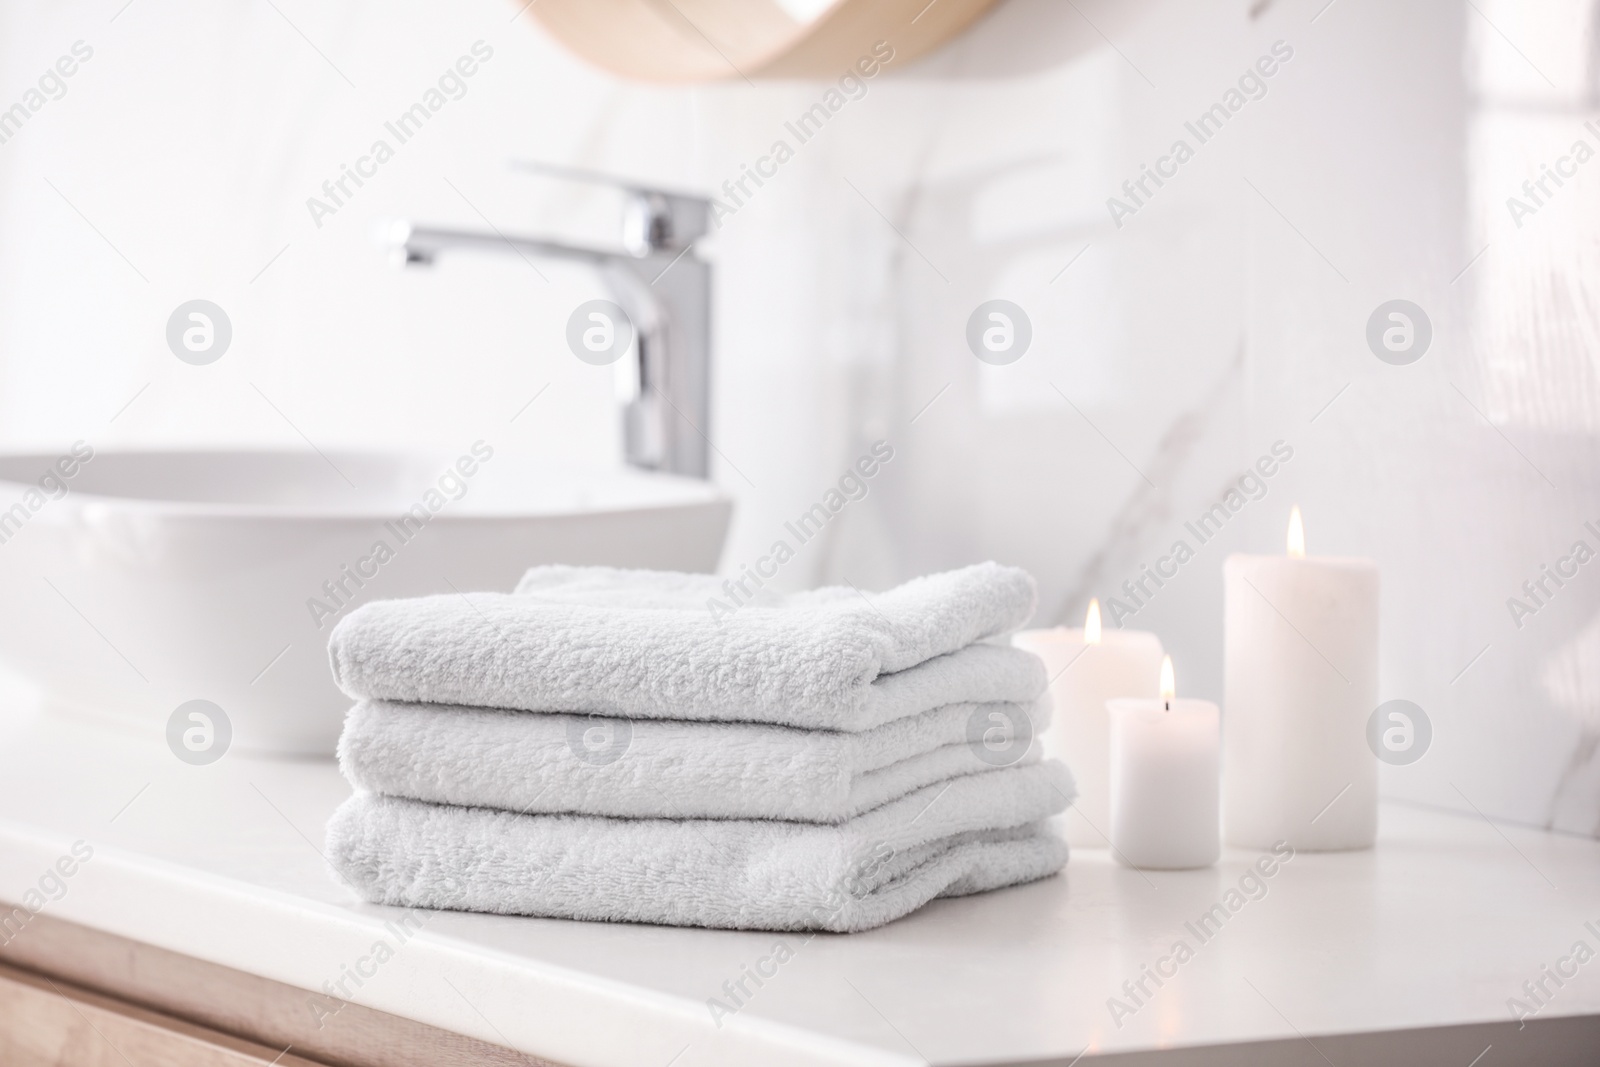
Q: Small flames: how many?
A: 3